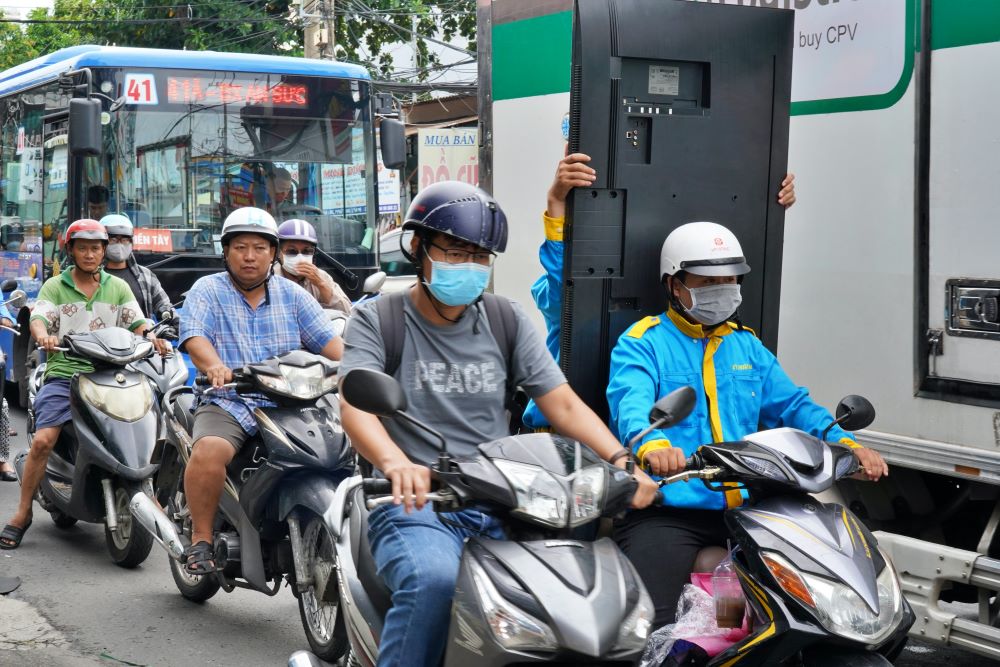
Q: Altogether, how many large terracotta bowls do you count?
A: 0